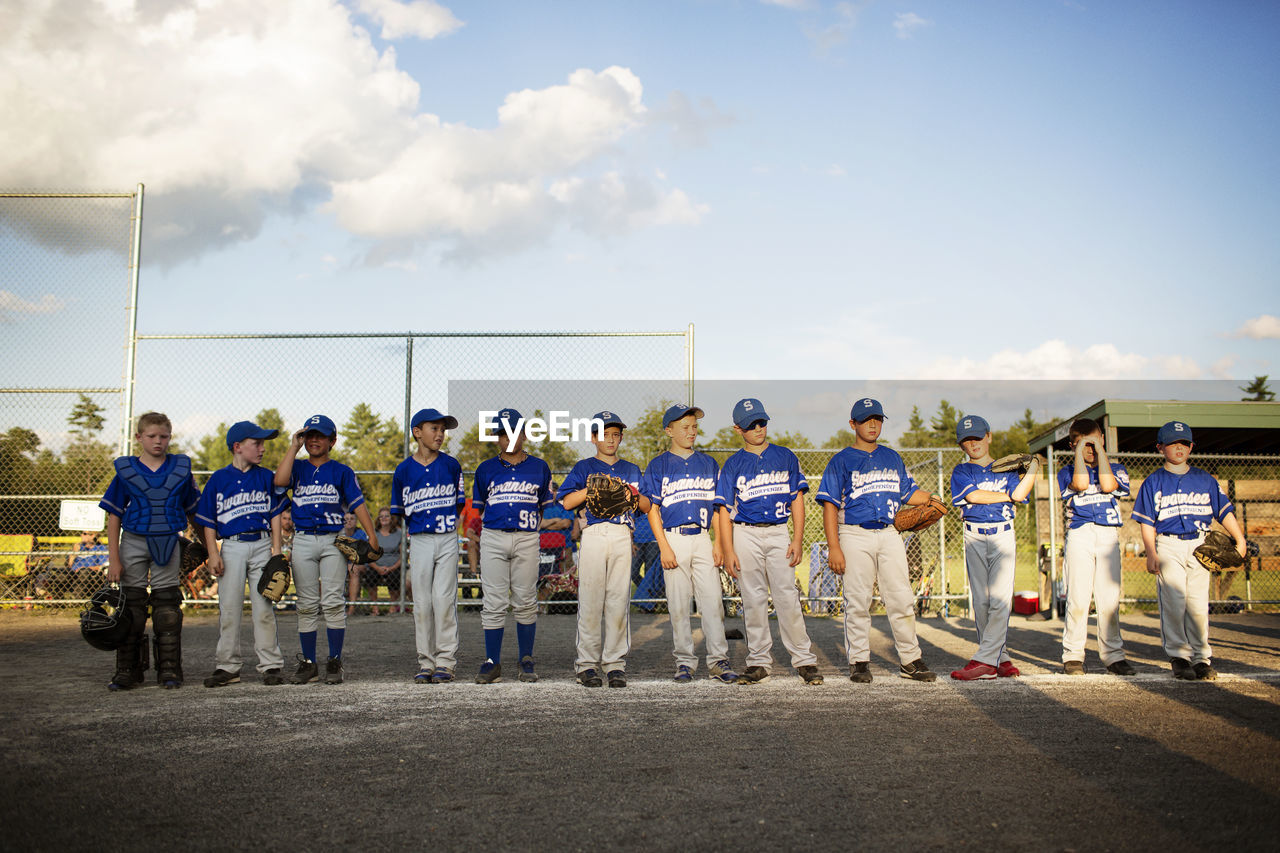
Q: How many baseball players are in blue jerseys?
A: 12